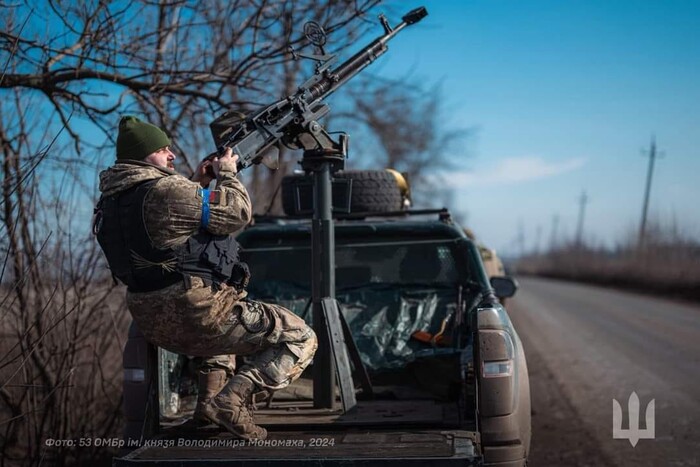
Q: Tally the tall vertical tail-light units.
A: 2